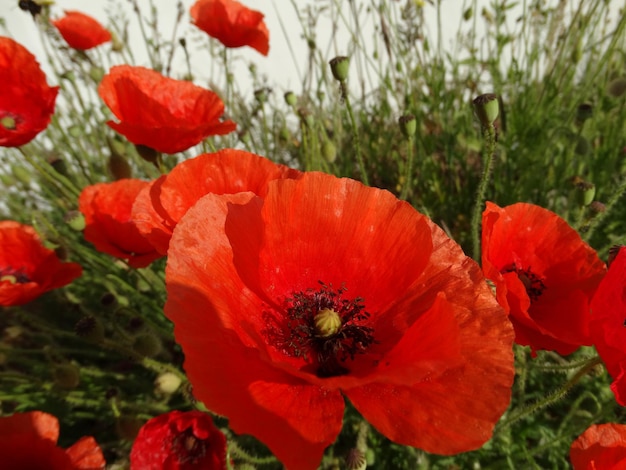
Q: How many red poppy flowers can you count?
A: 13